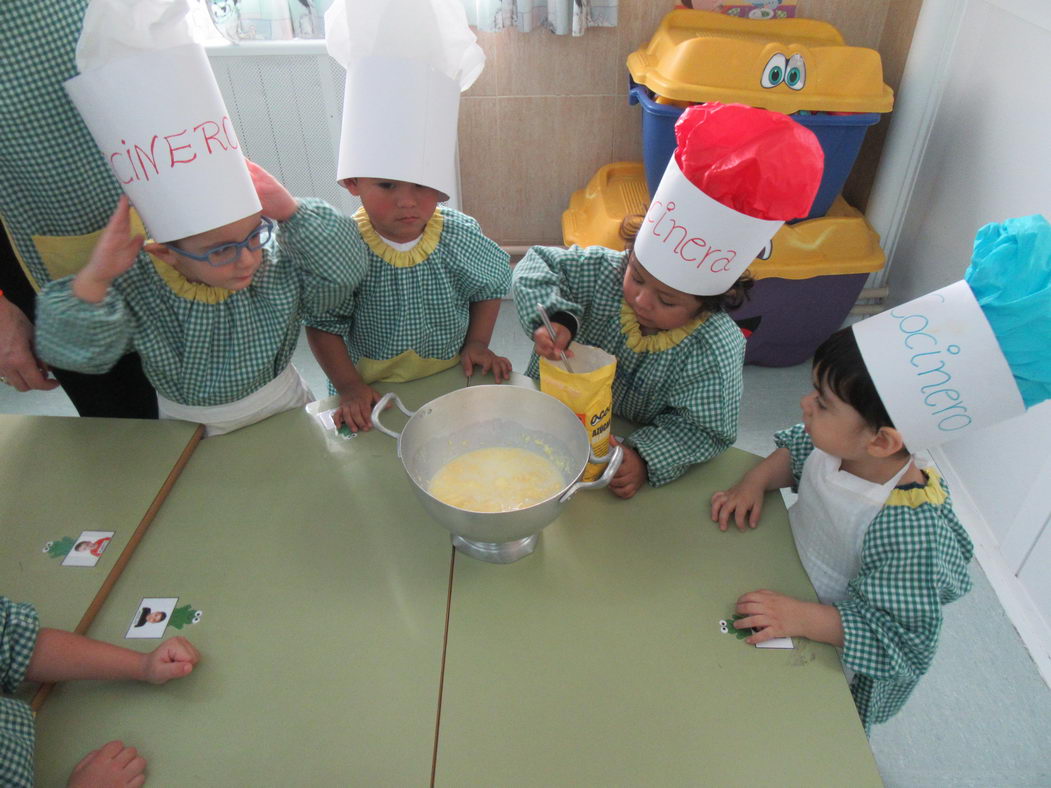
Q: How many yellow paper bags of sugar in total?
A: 1